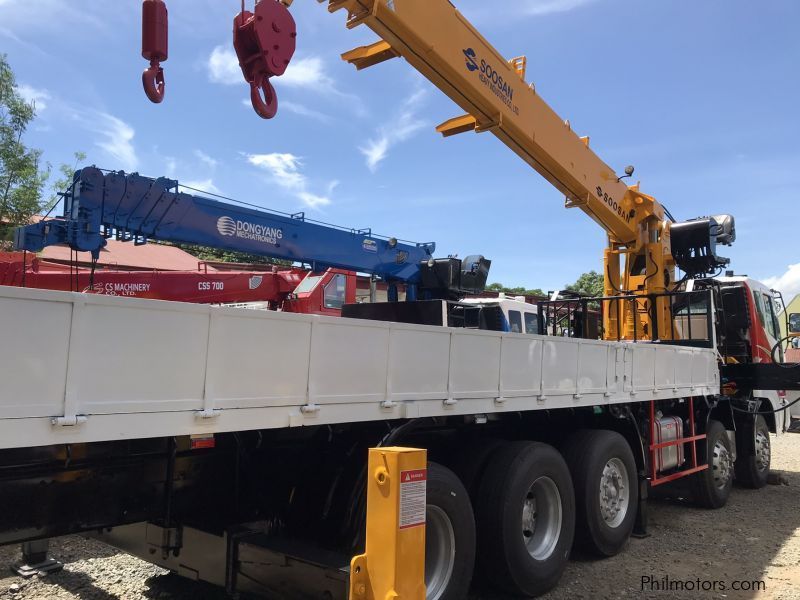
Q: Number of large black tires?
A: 5